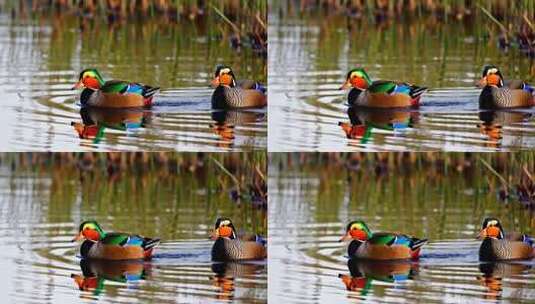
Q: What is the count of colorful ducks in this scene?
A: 8